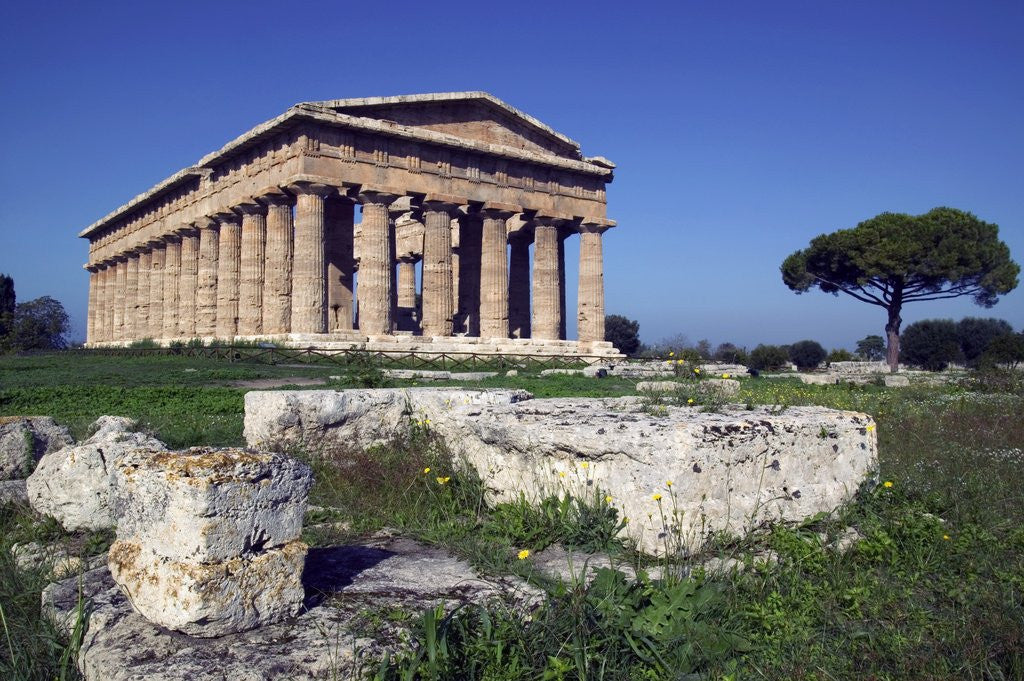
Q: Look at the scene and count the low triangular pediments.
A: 1